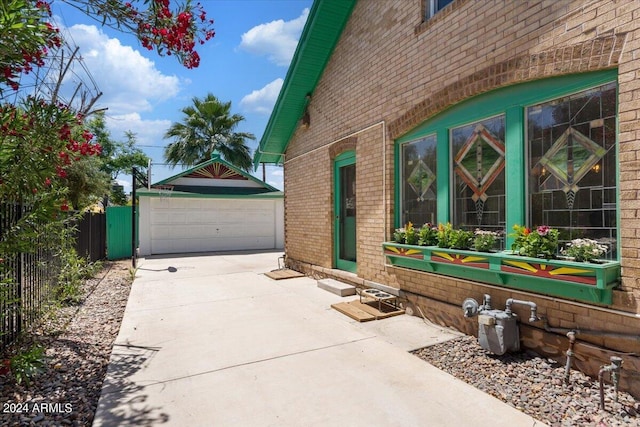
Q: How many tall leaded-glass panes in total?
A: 3